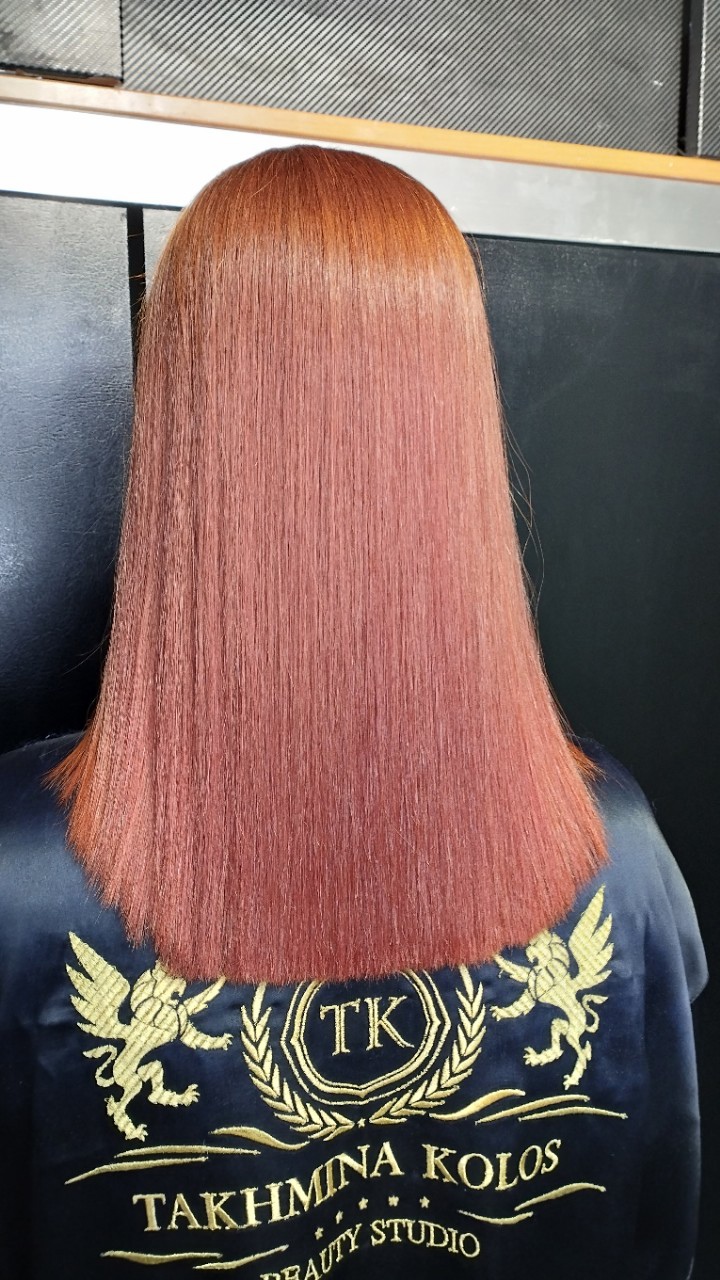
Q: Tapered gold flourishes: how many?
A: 10